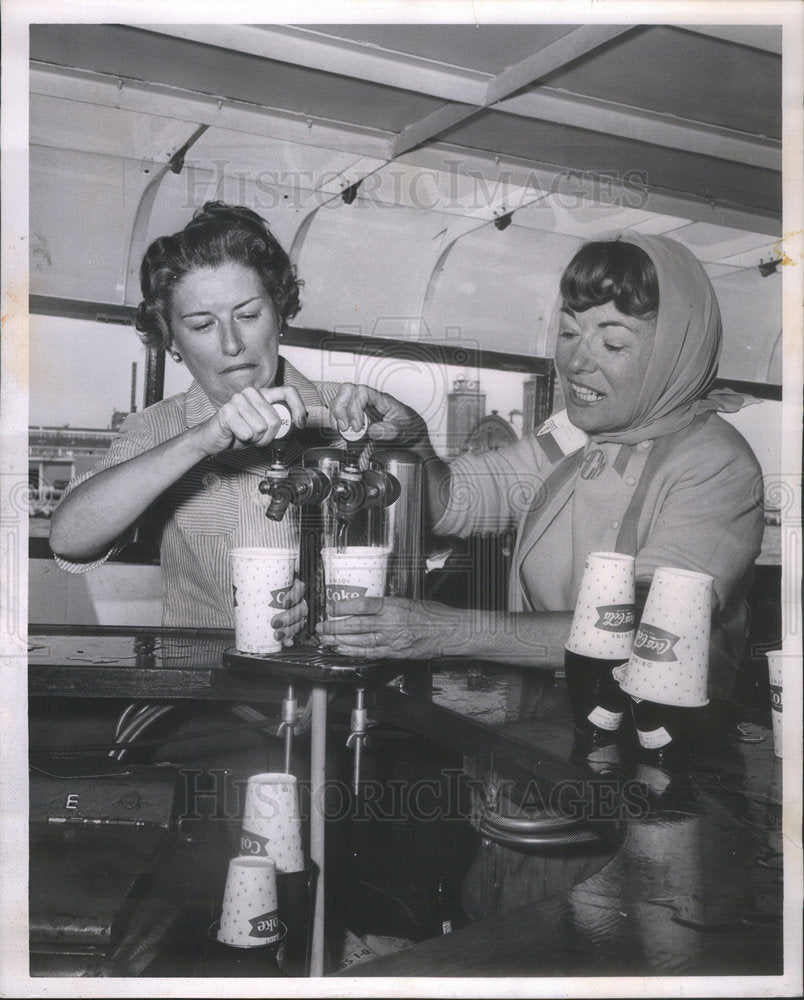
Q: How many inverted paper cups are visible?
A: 4